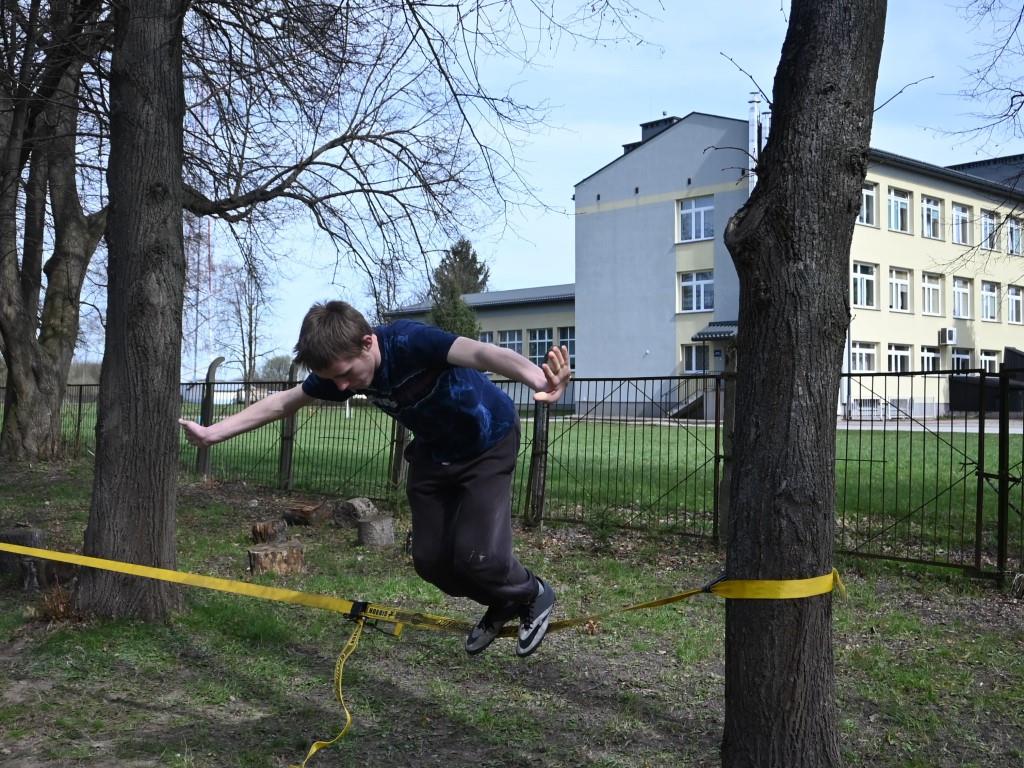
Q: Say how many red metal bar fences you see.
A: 0